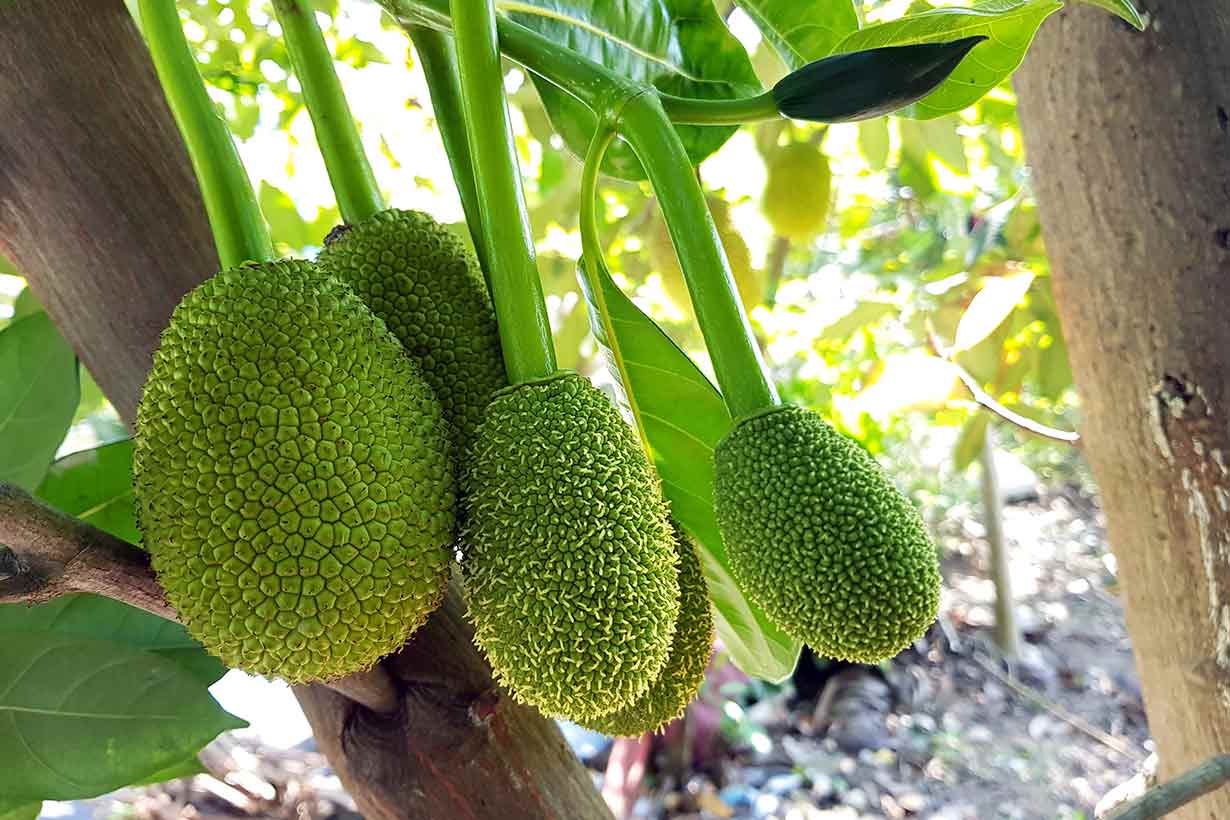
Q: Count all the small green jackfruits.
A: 5